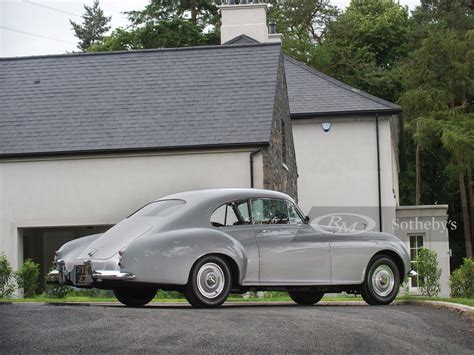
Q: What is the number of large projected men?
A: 0